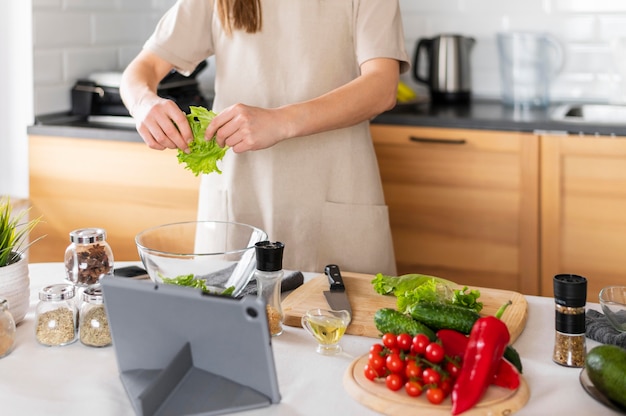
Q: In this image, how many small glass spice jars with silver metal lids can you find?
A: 4